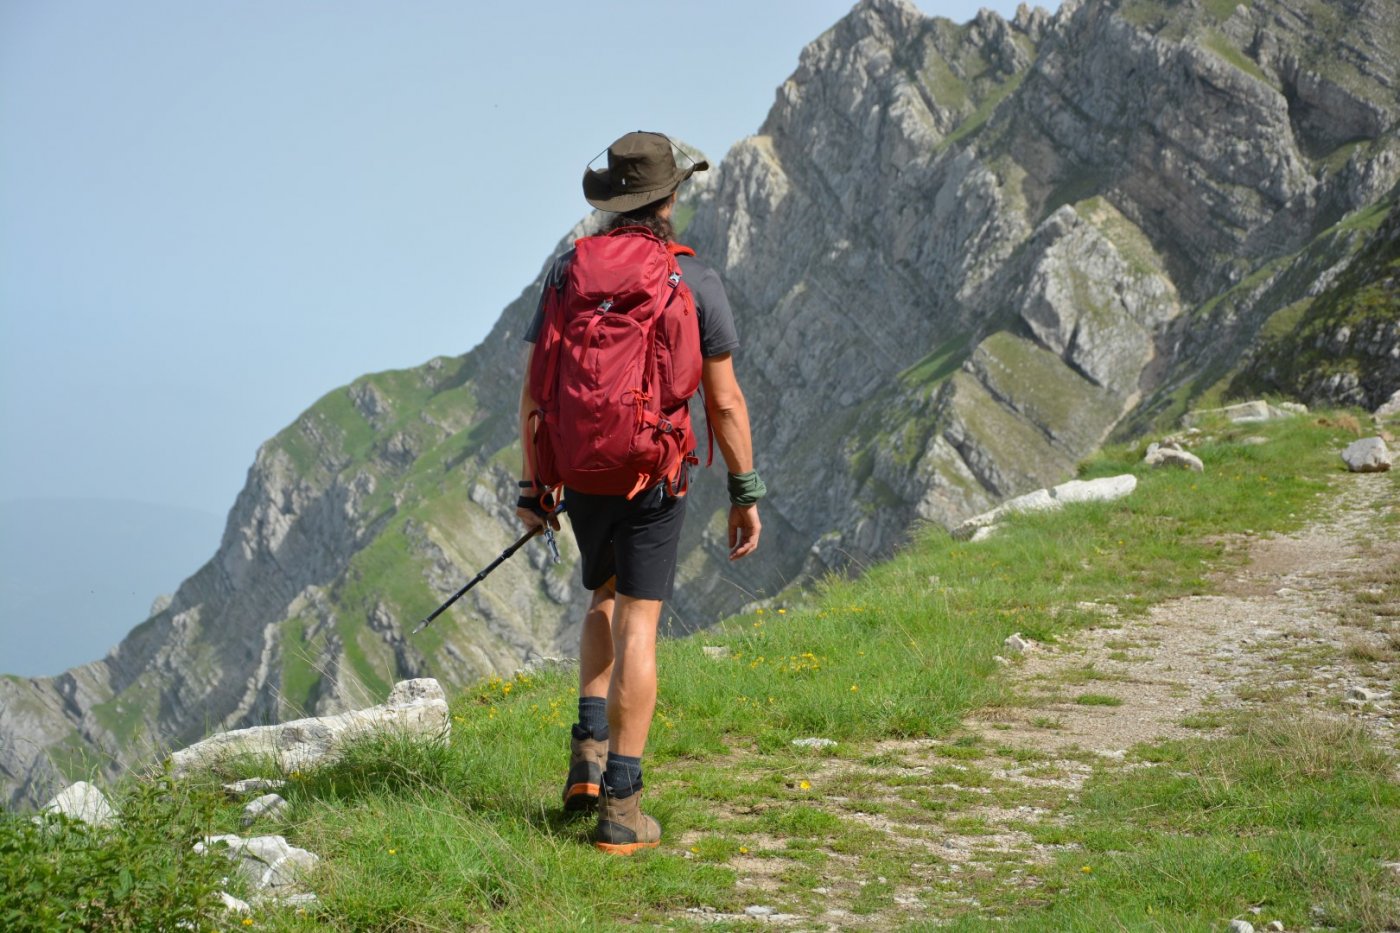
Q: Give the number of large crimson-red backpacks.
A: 1